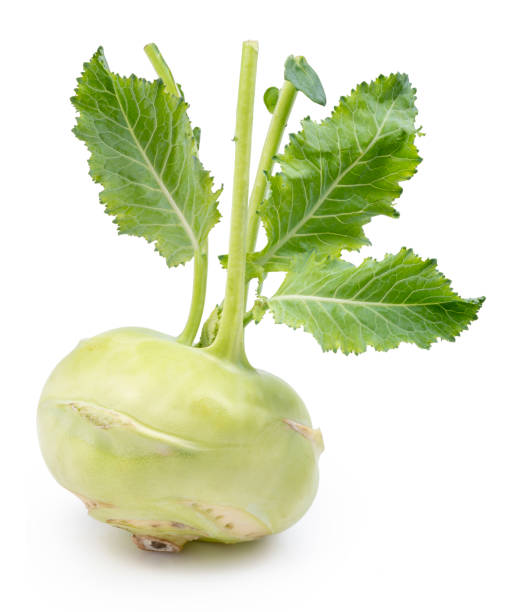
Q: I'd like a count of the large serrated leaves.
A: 3